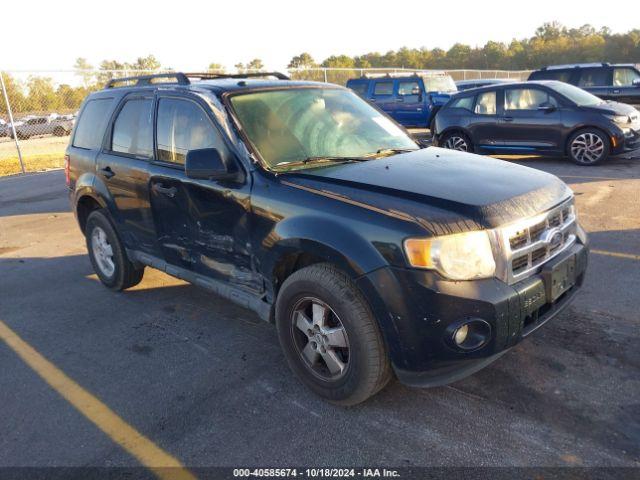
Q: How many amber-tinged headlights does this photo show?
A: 1